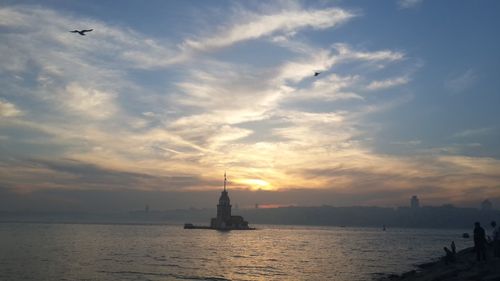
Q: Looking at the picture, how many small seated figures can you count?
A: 2